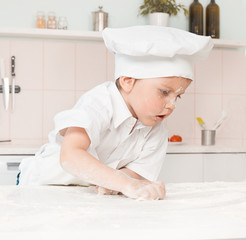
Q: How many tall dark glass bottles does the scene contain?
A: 2